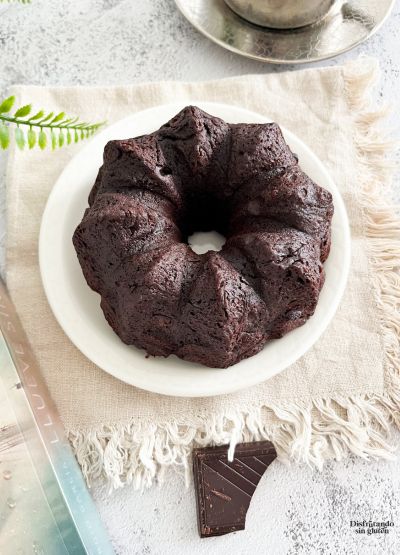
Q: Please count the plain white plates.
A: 1